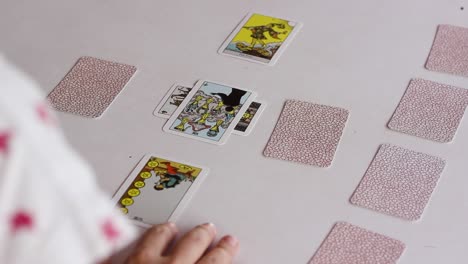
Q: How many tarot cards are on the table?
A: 10